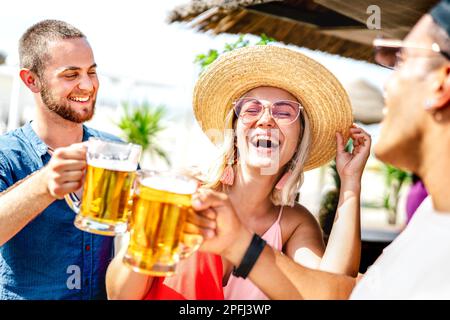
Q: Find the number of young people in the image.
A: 3